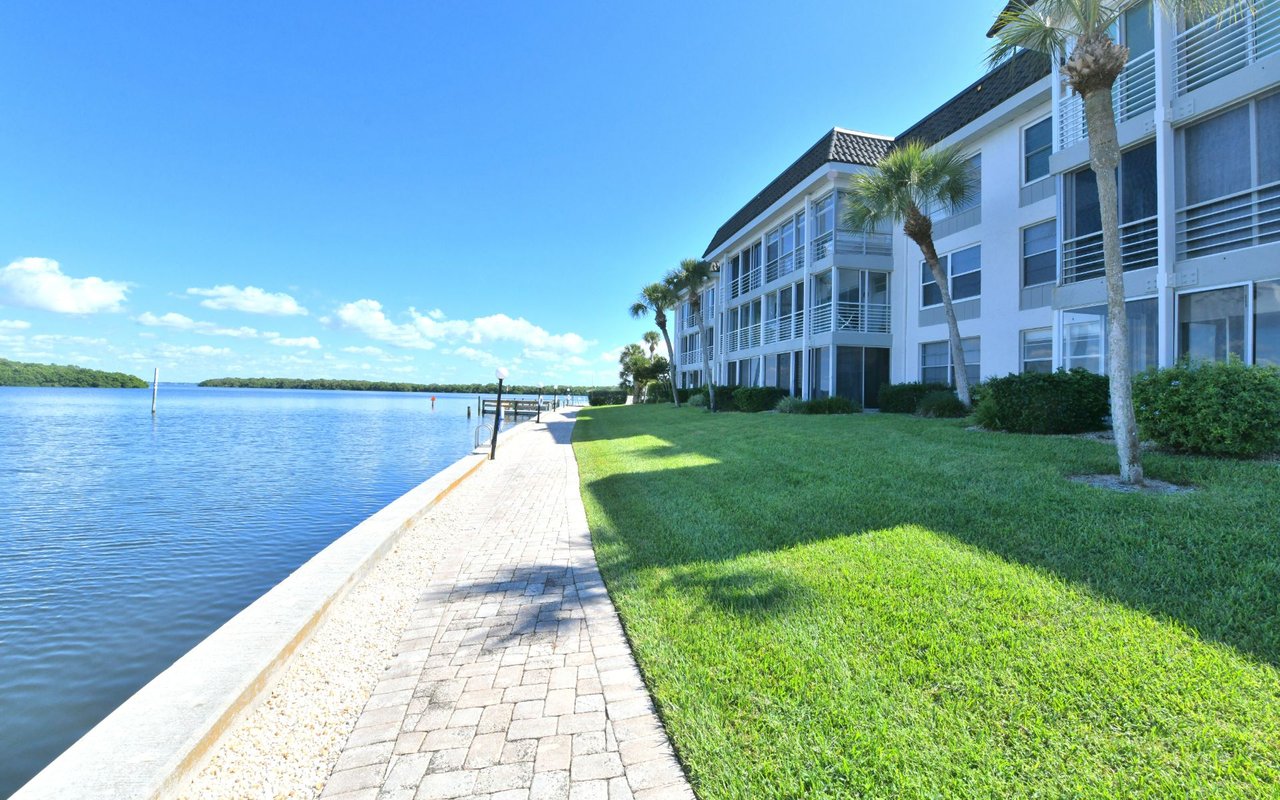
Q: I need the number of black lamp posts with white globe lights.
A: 4